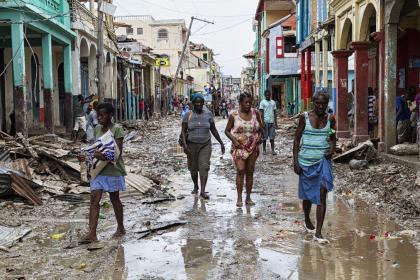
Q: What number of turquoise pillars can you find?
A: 3